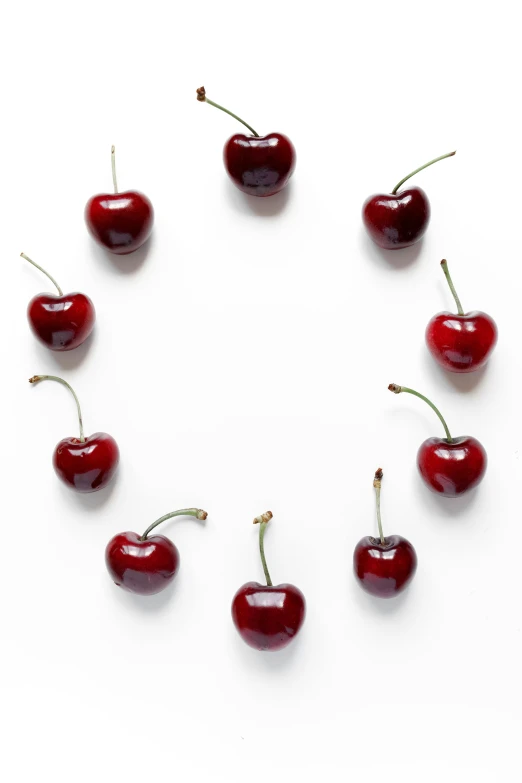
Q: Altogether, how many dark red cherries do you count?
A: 10